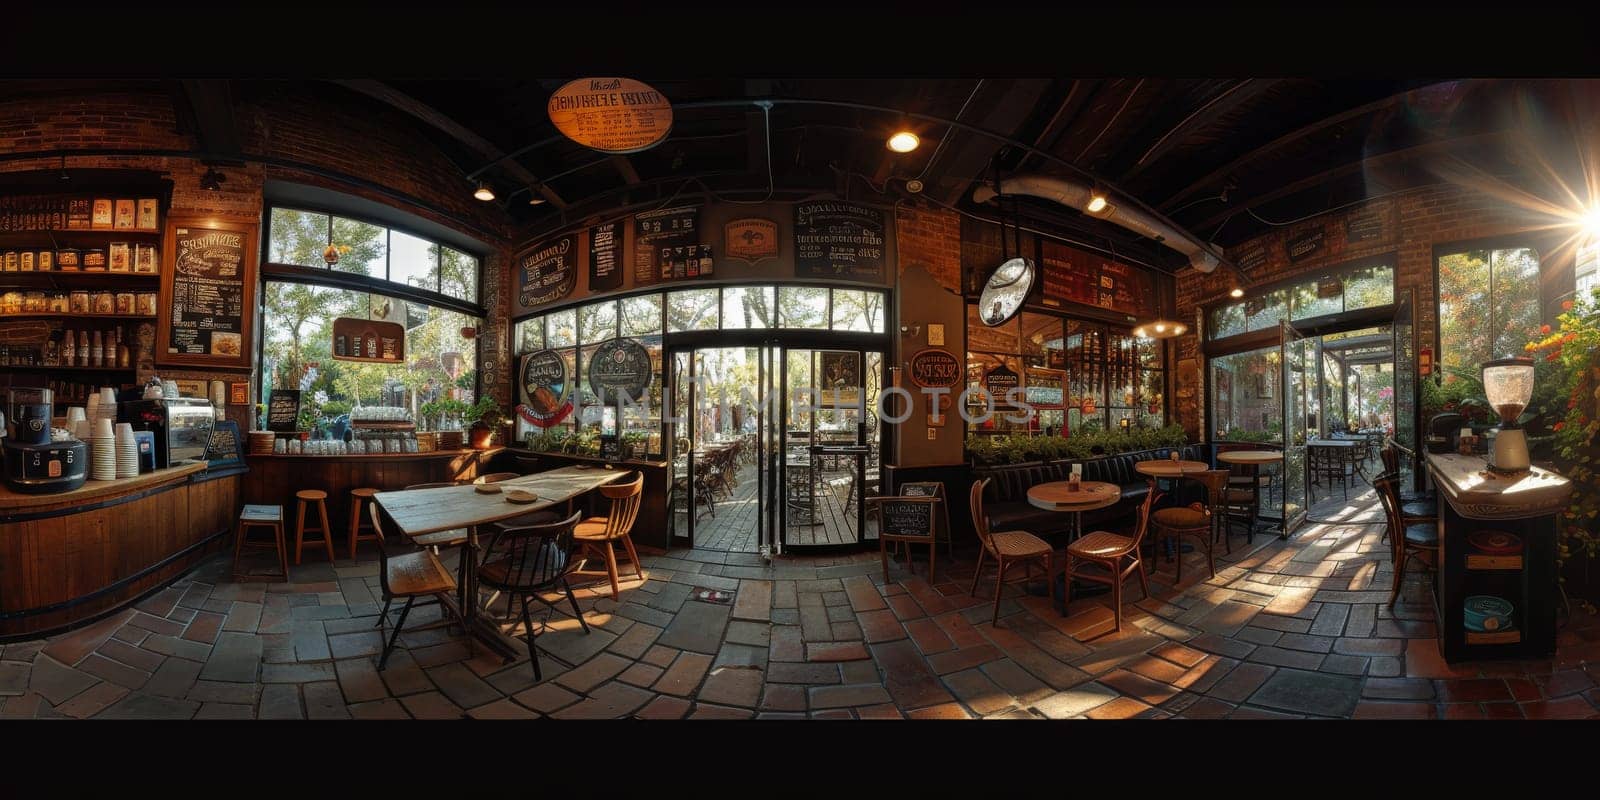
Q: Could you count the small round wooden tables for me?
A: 3